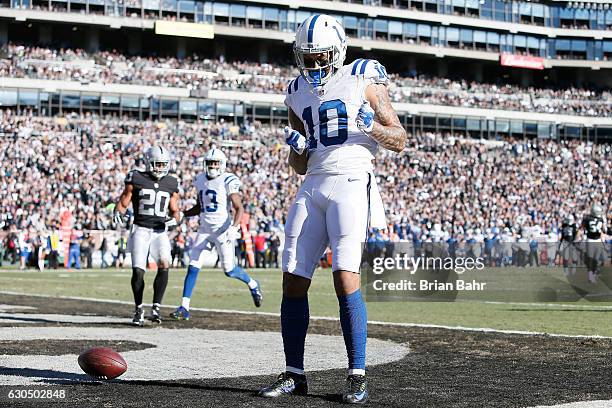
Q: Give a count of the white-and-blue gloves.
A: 2